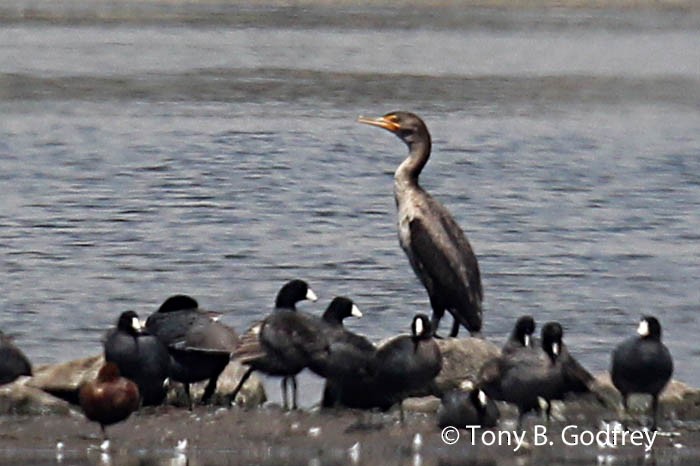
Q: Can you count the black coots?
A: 10